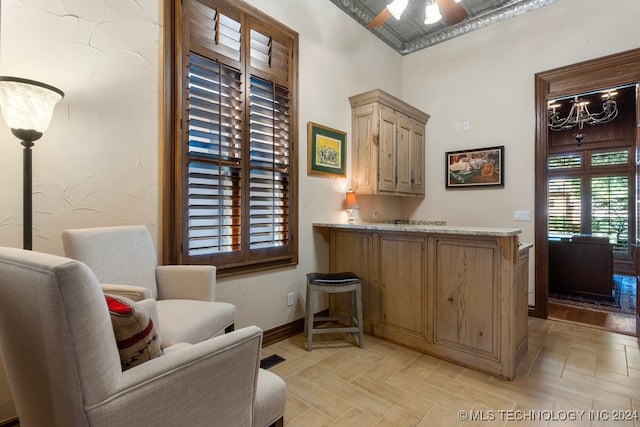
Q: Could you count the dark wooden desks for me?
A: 1